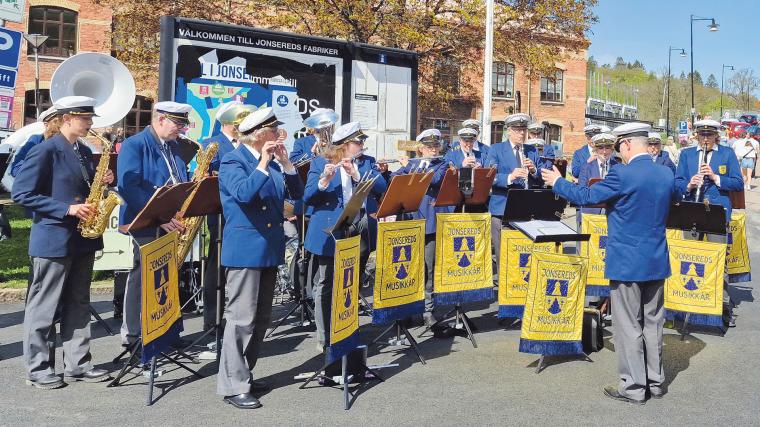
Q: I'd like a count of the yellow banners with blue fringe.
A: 9